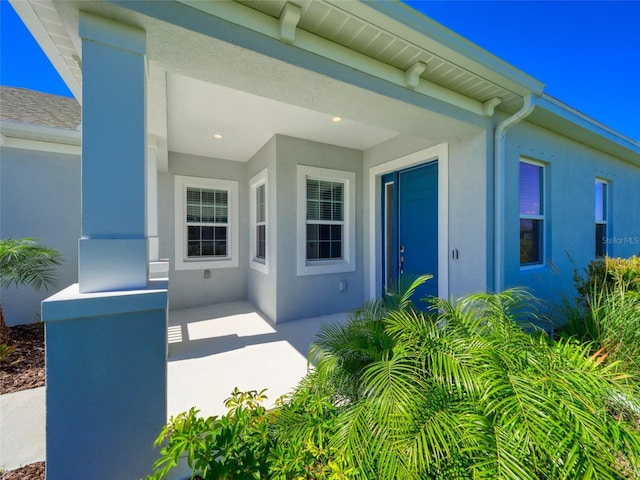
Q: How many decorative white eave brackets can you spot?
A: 3